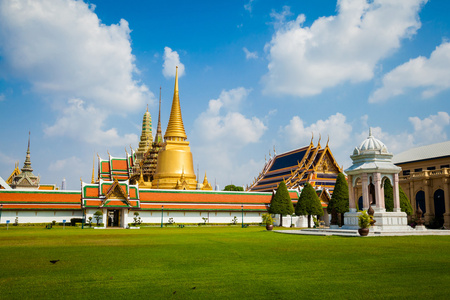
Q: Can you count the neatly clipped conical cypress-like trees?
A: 4